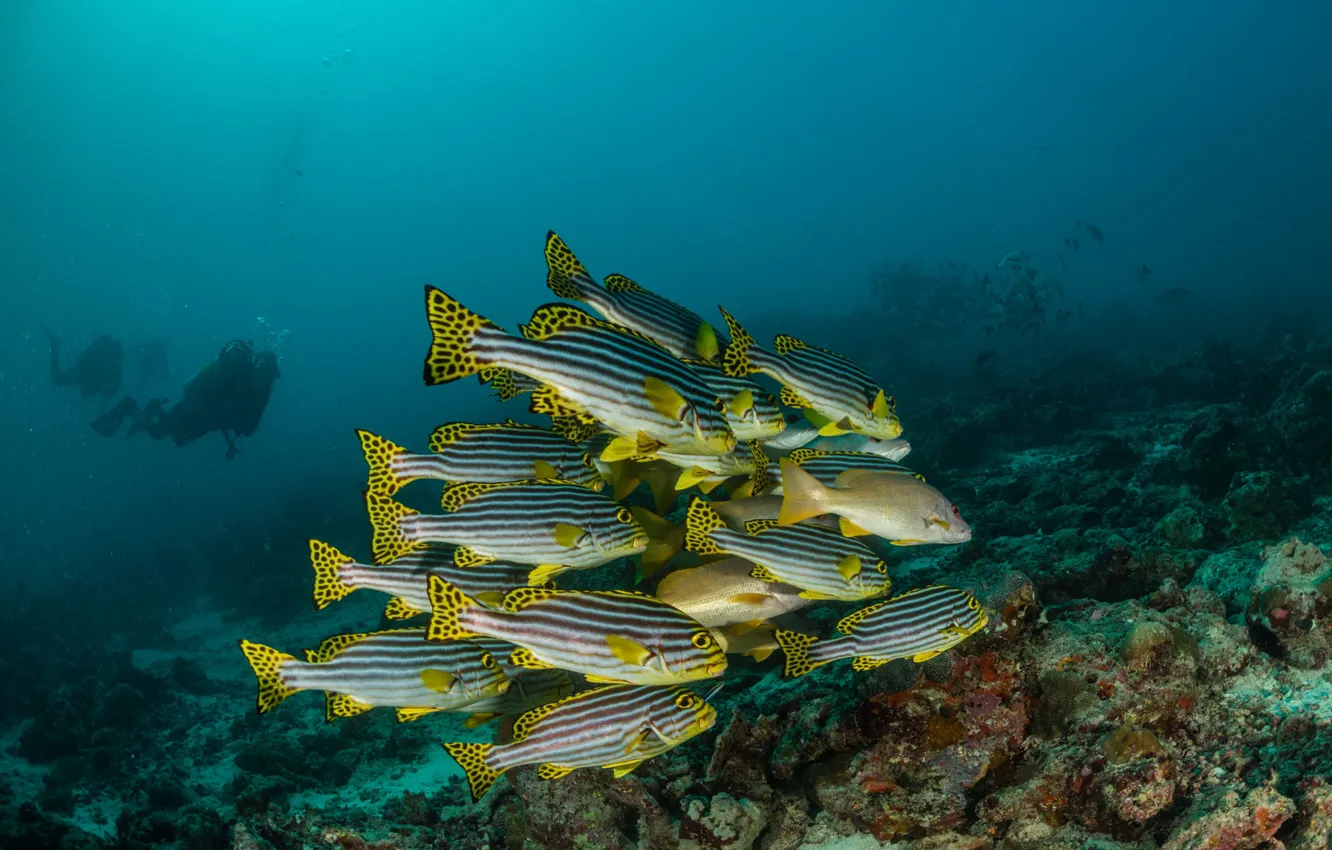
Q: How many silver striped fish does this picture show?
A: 15